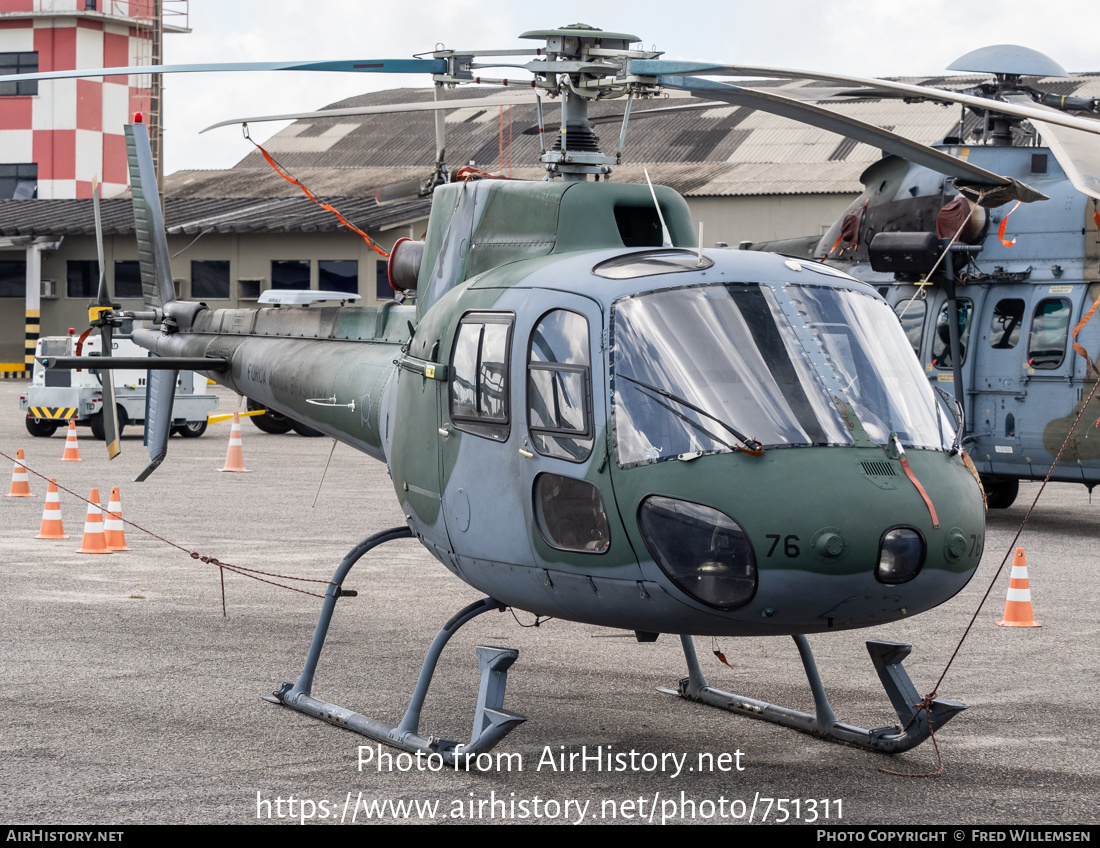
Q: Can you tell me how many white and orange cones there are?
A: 7